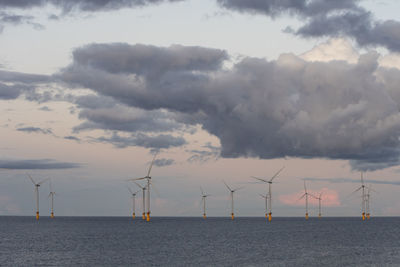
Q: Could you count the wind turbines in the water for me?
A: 13